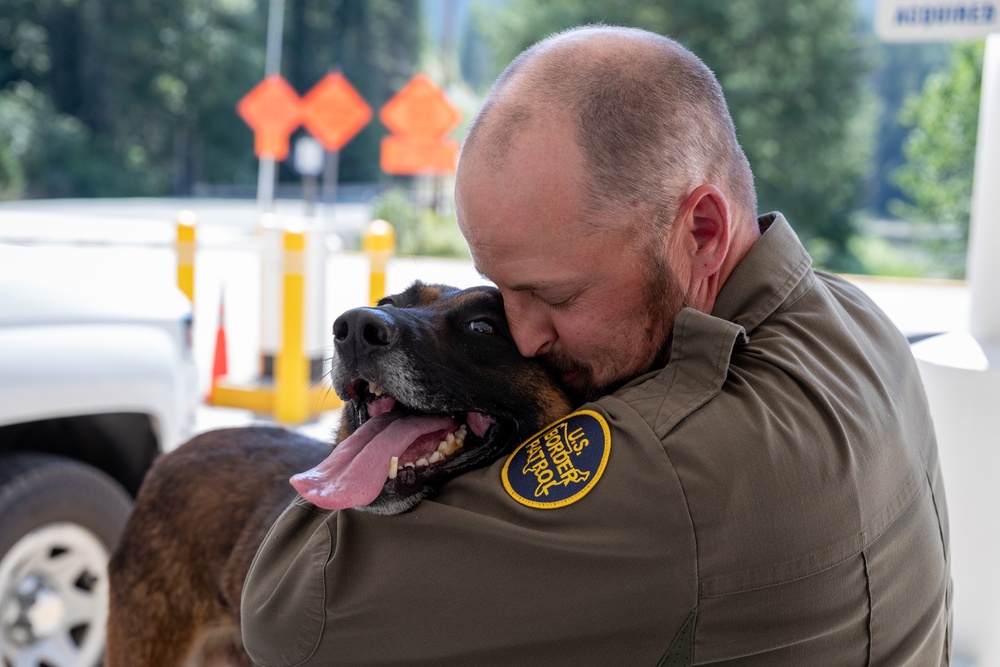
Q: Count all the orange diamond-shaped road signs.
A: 3